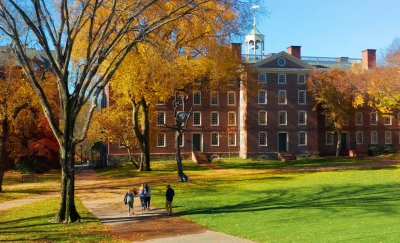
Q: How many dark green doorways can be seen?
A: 3